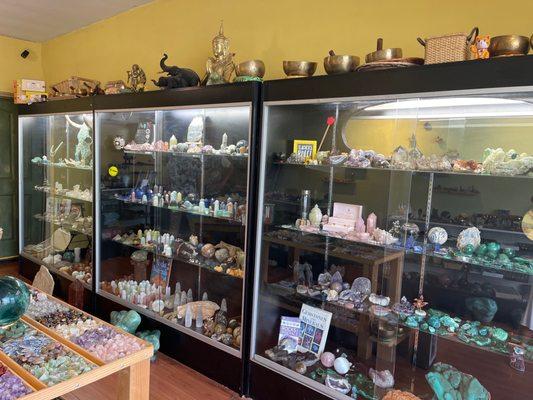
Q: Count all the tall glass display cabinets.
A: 3